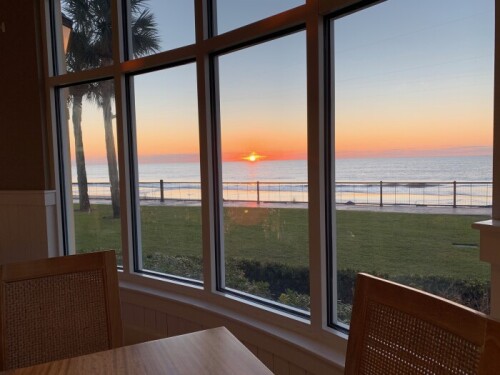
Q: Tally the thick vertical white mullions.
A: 3